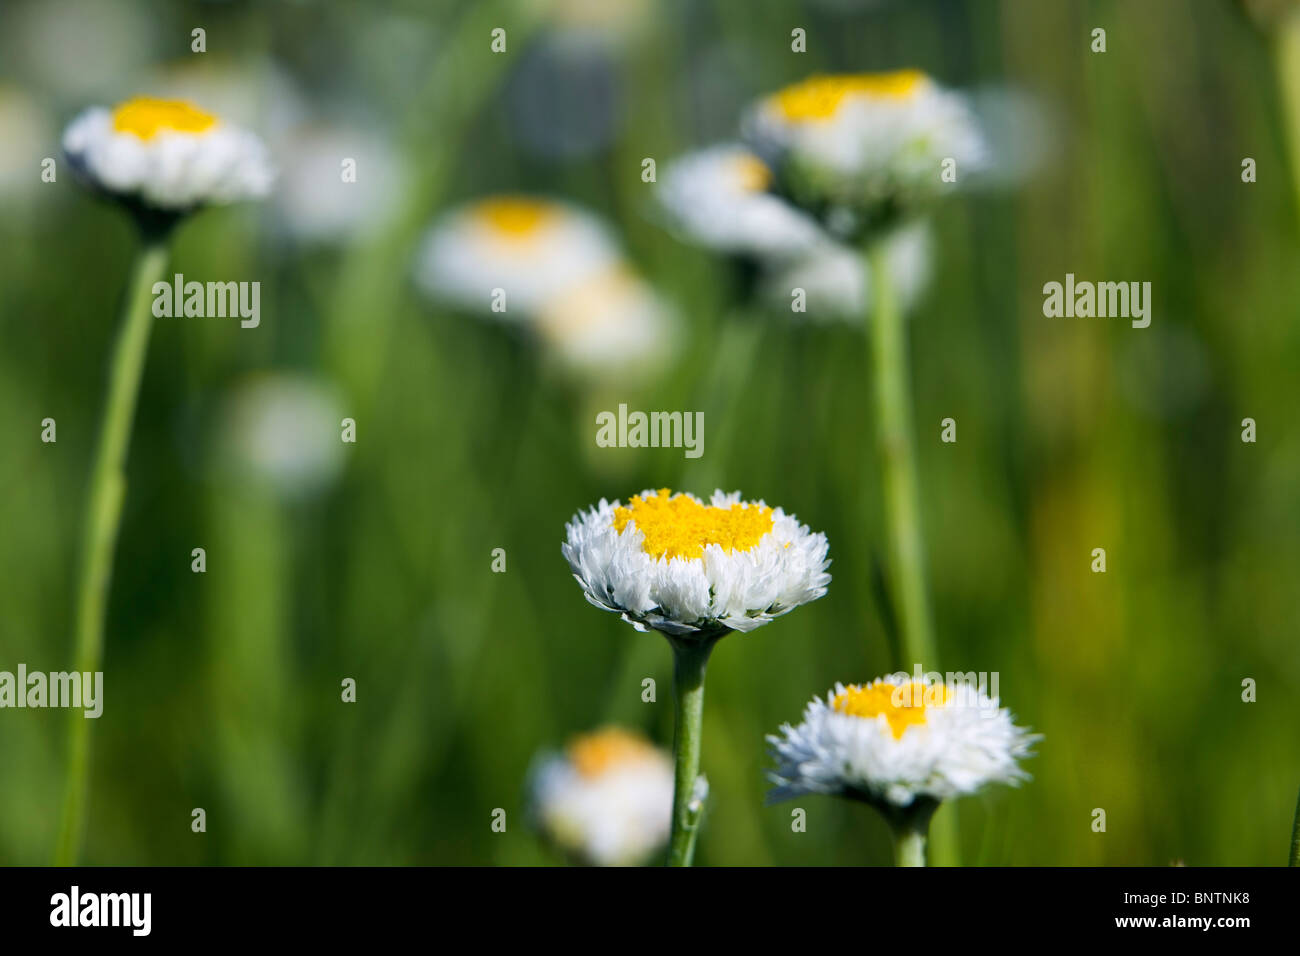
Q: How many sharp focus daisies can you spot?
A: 2